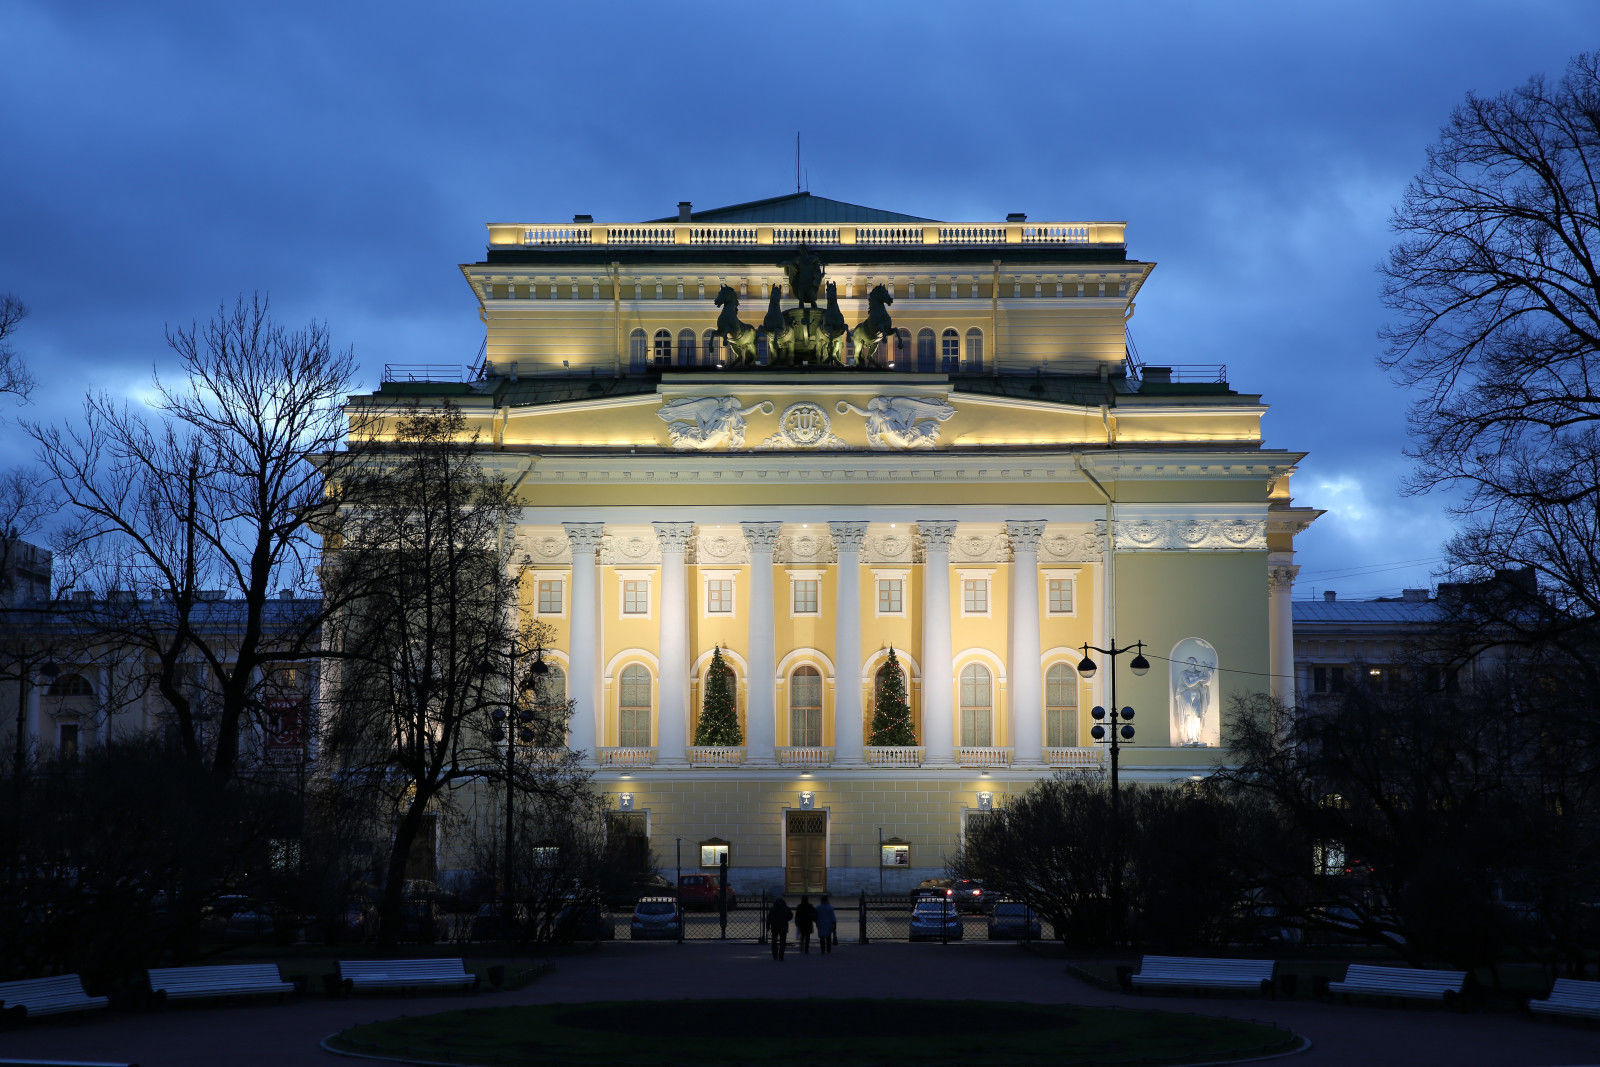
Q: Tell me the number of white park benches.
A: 6